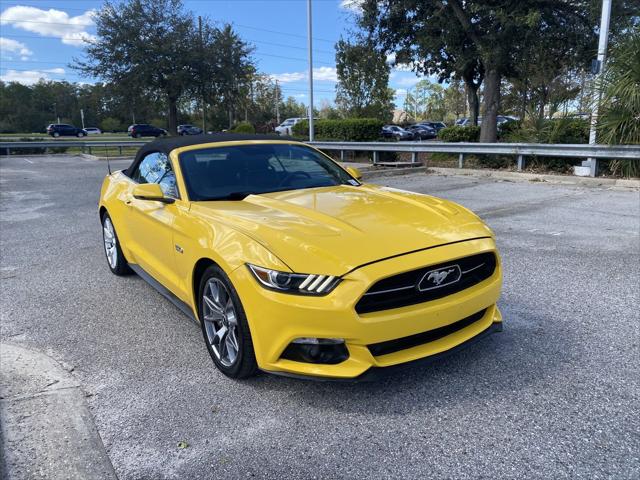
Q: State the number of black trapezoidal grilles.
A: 2